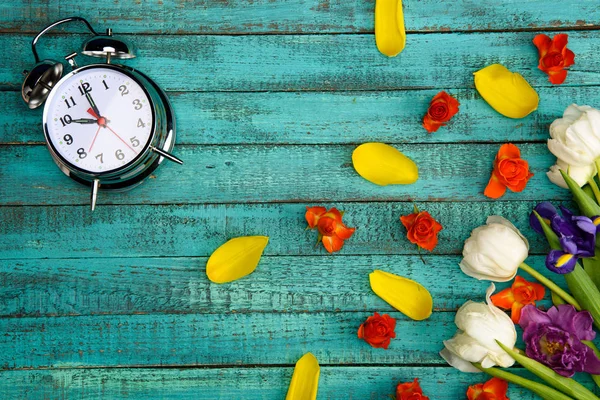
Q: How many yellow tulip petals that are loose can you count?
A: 6